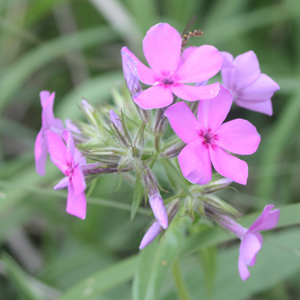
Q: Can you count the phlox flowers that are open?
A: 6